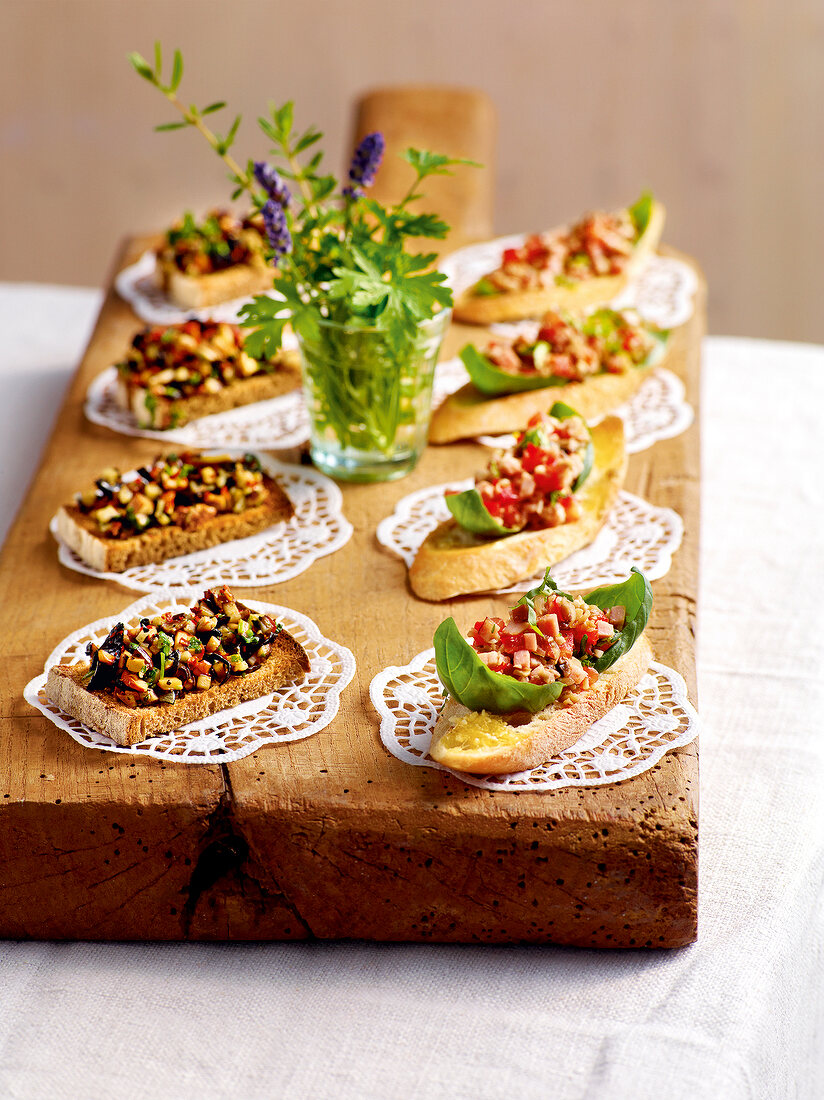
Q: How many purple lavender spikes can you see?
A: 3